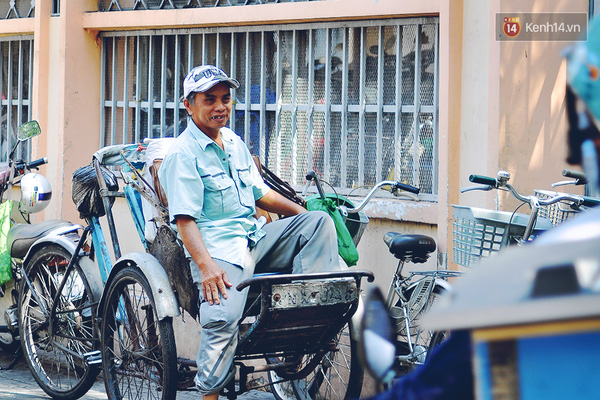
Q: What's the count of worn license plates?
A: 1